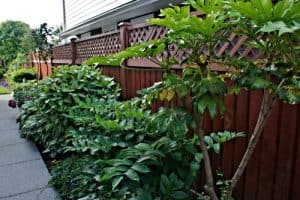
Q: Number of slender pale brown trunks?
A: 2